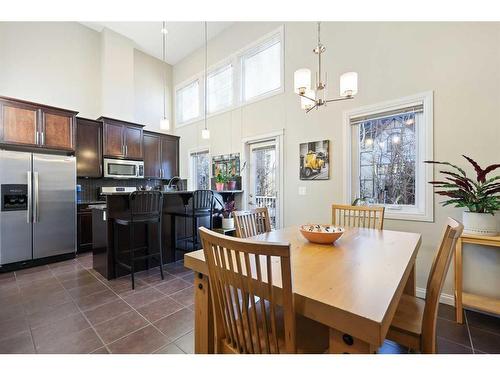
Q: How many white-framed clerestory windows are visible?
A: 3